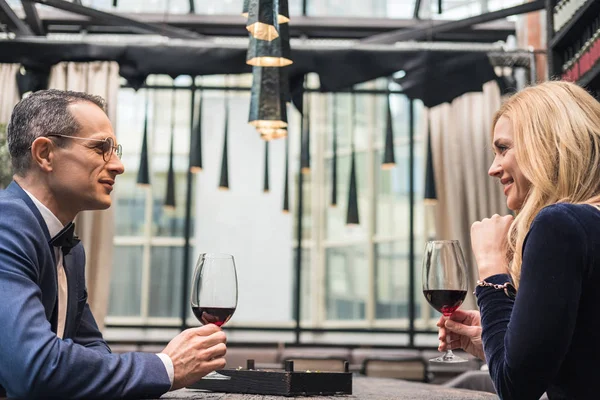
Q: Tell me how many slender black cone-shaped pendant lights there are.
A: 11